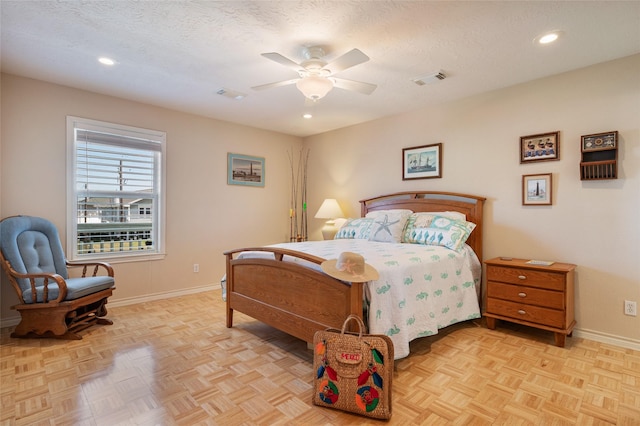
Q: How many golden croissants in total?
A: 0